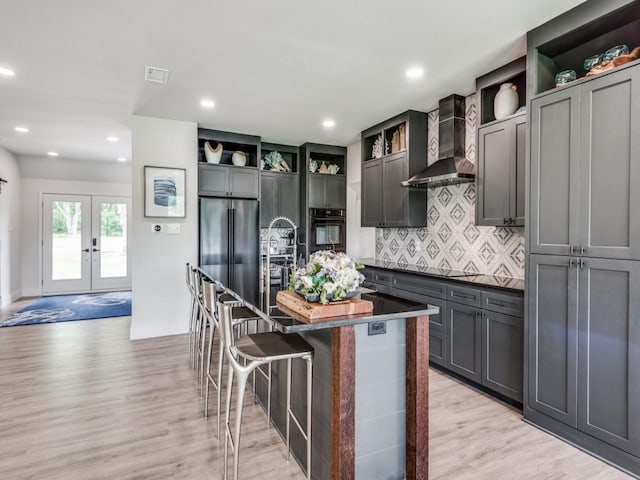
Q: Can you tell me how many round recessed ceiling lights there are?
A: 8